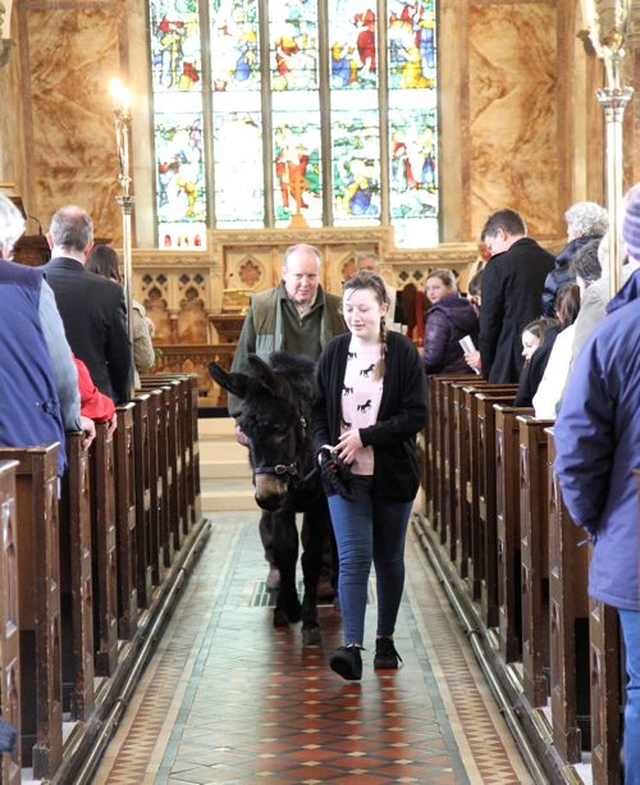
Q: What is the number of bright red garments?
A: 1